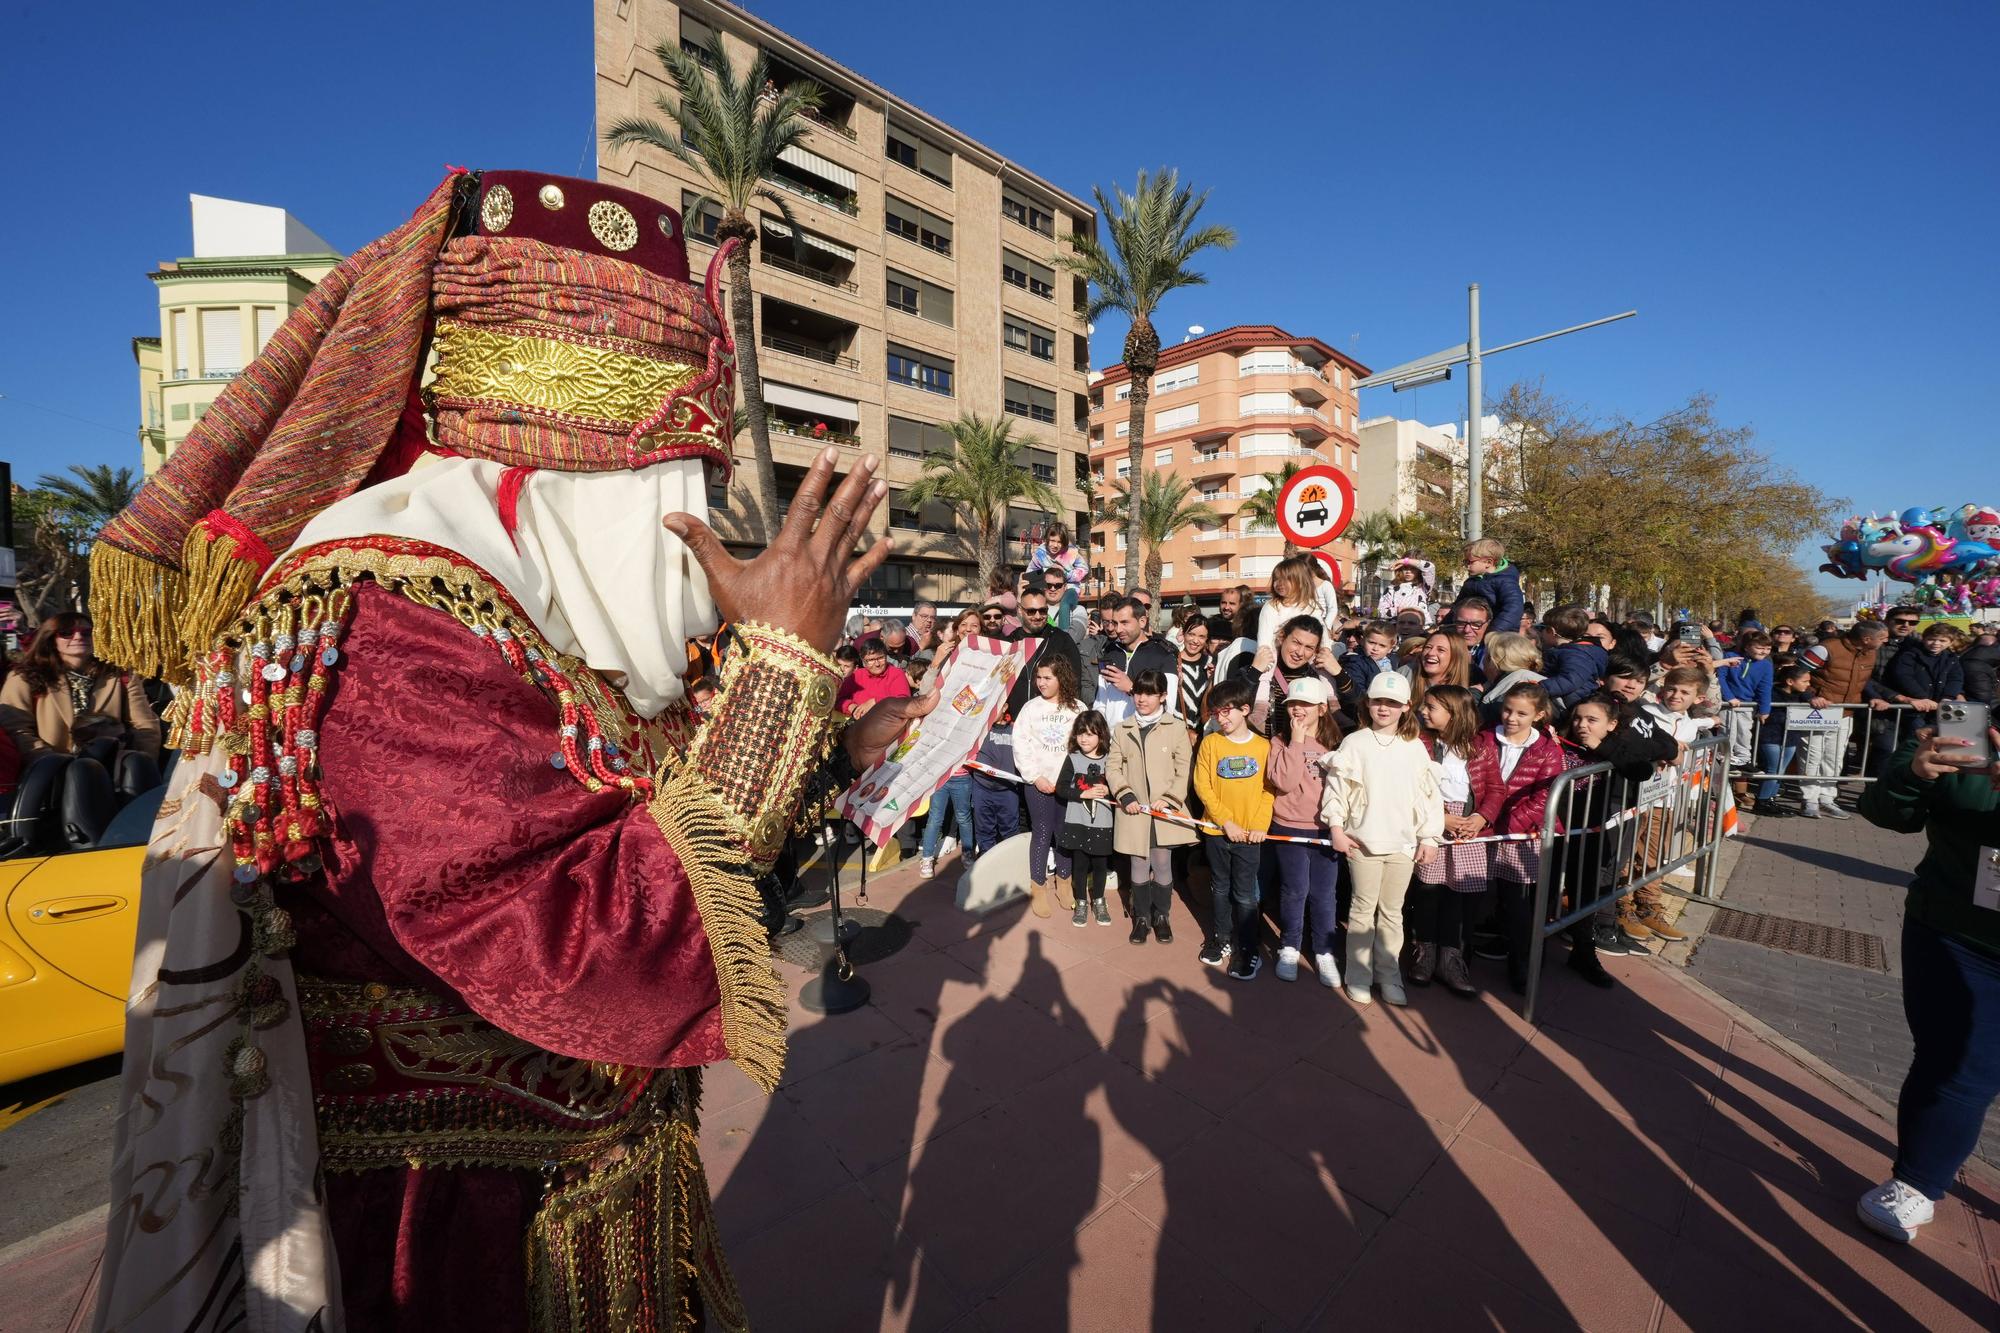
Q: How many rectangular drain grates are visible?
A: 1